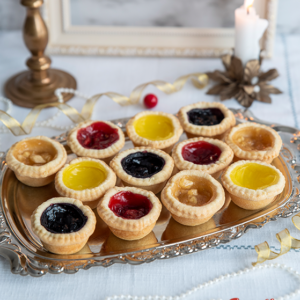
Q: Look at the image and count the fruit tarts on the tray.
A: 12